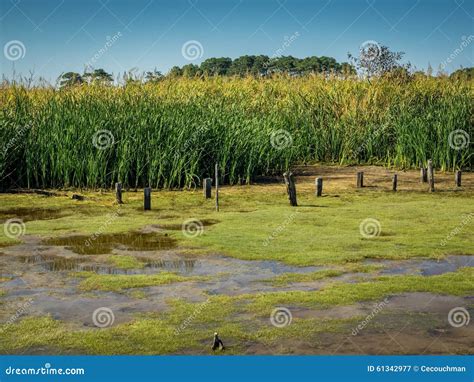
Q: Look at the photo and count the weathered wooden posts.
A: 11